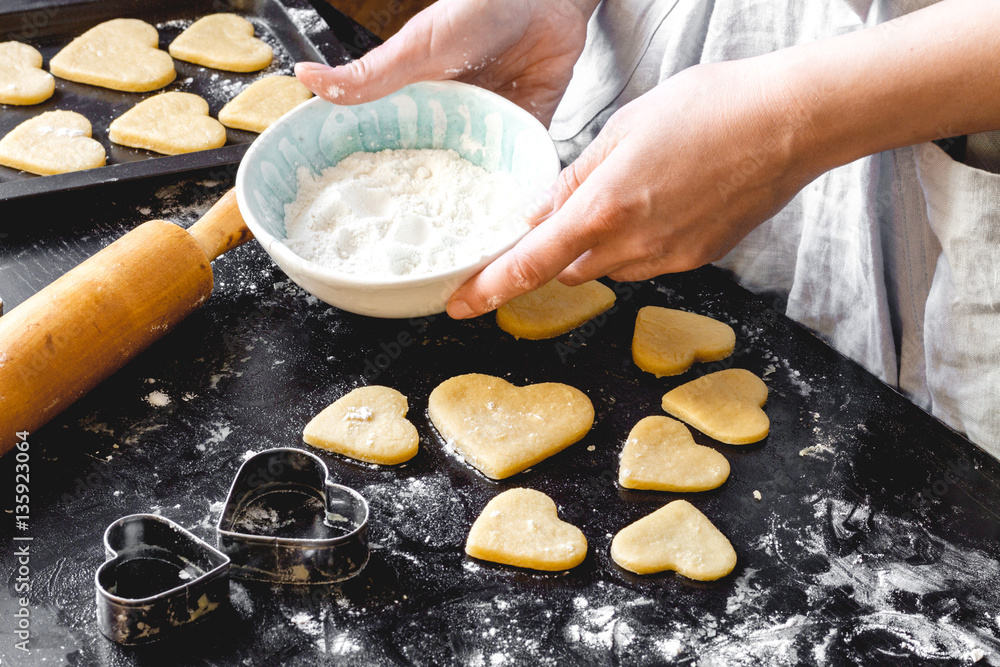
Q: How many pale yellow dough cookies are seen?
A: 14